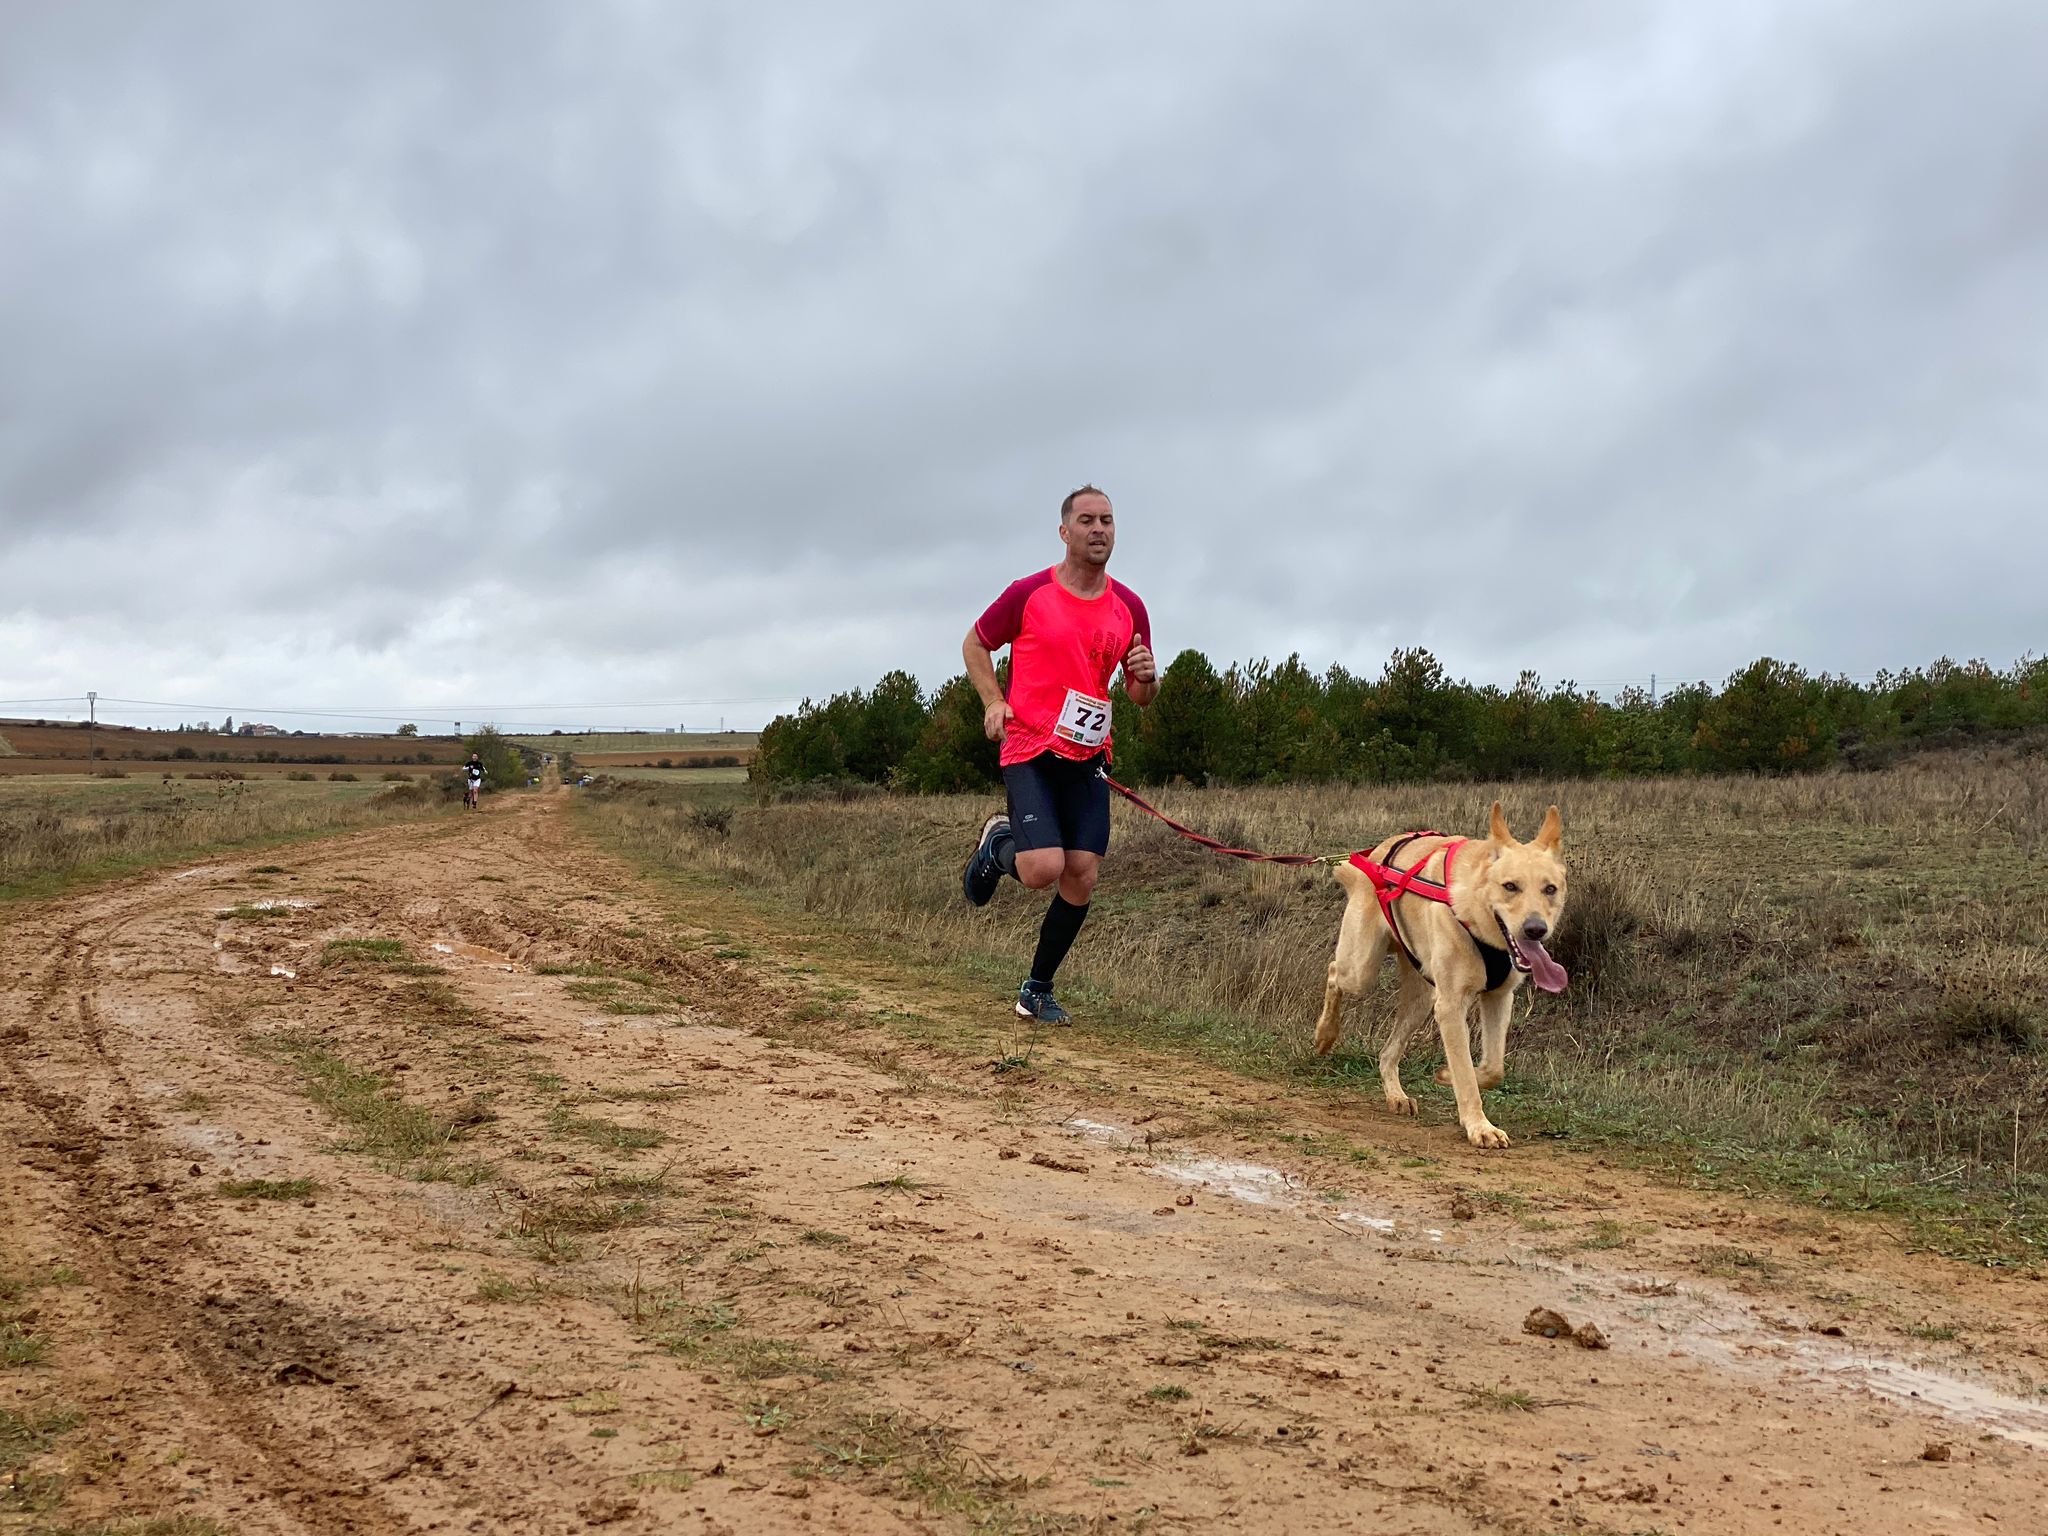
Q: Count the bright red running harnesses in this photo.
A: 1